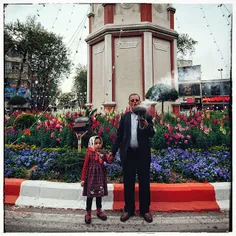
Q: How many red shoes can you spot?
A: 2